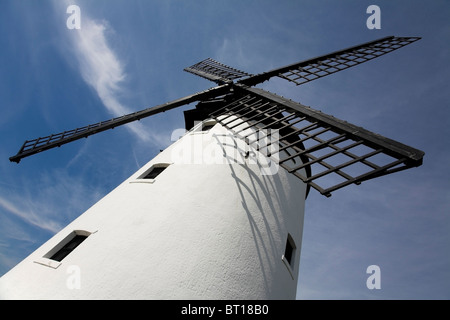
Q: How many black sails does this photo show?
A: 4